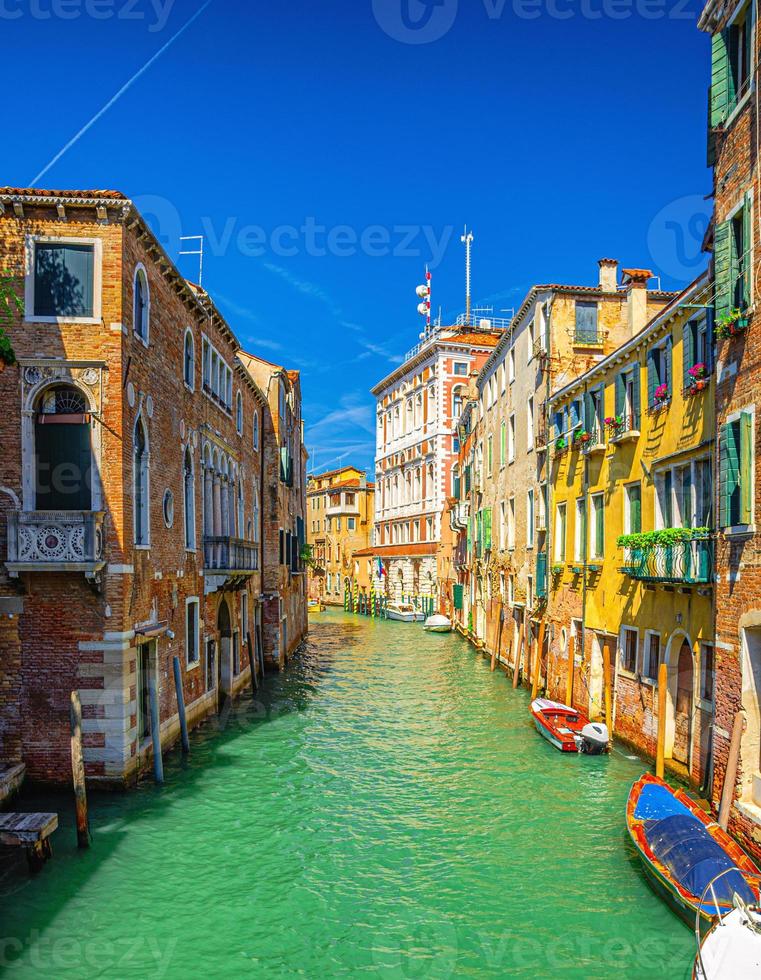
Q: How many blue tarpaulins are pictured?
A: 1